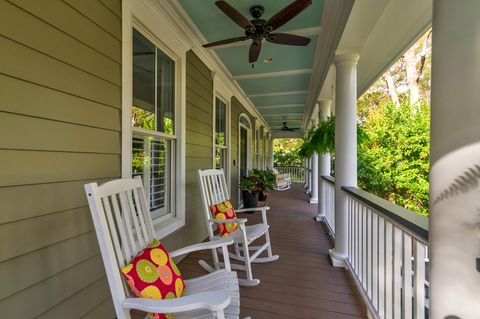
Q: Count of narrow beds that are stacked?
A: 0